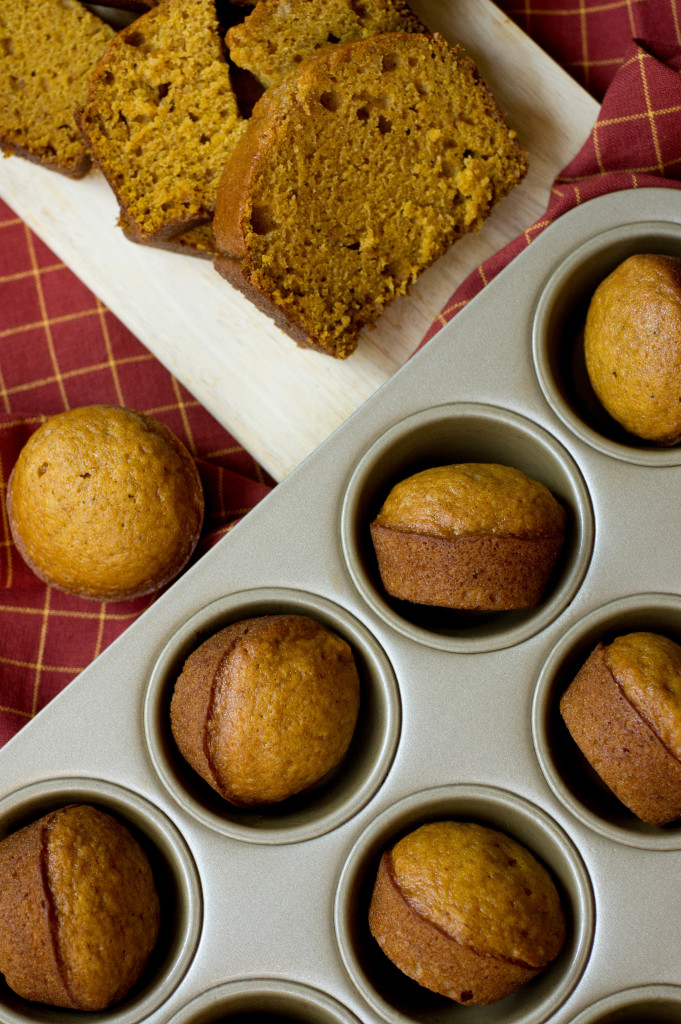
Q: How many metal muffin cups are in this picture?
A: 8